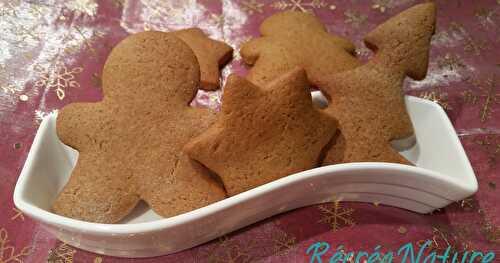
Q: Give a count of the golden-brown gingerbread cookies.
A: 5